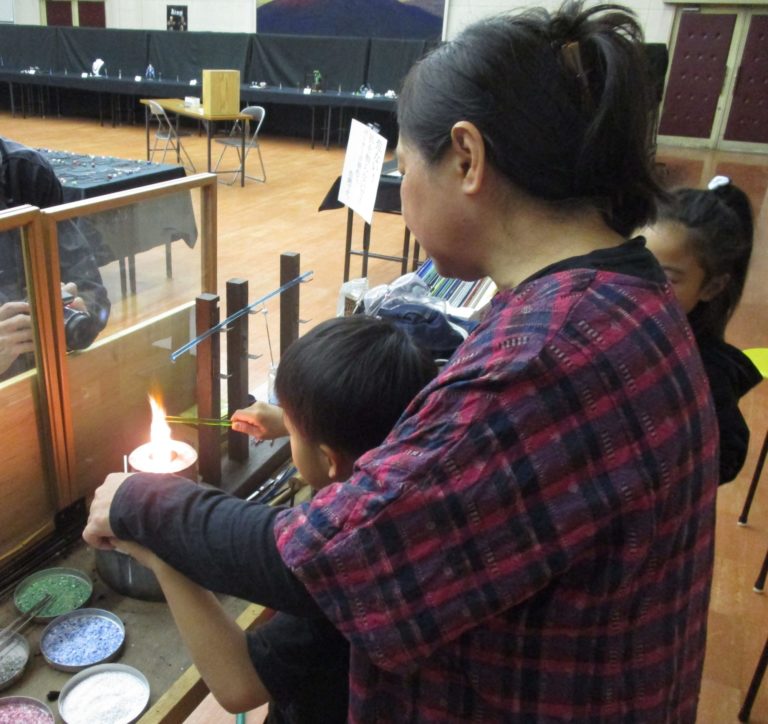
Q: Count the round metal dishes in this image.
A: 5